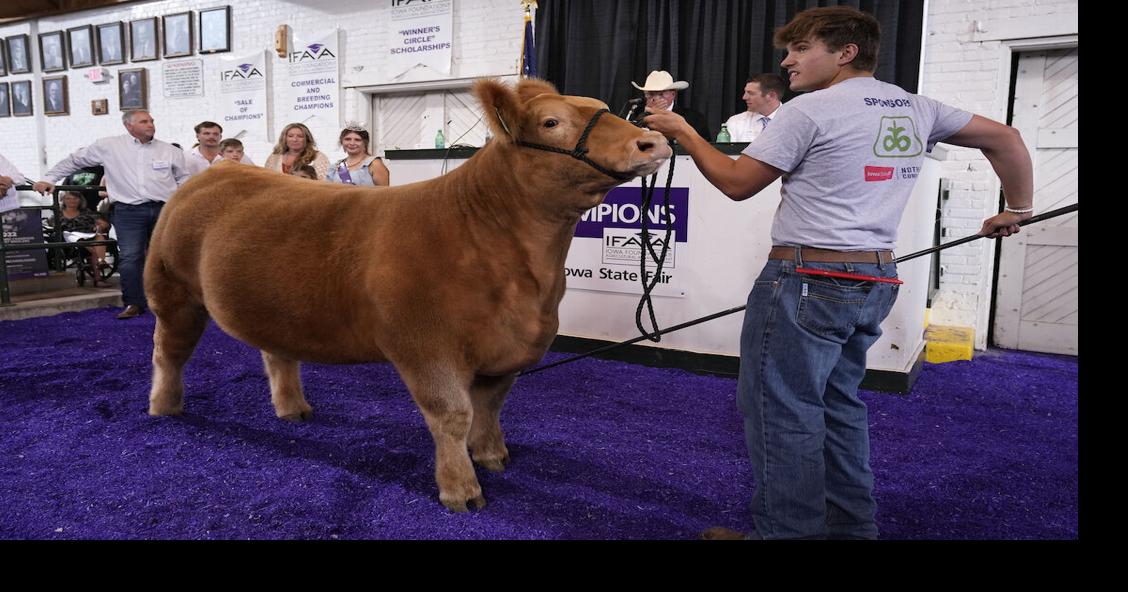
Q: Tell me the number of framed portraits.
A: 12